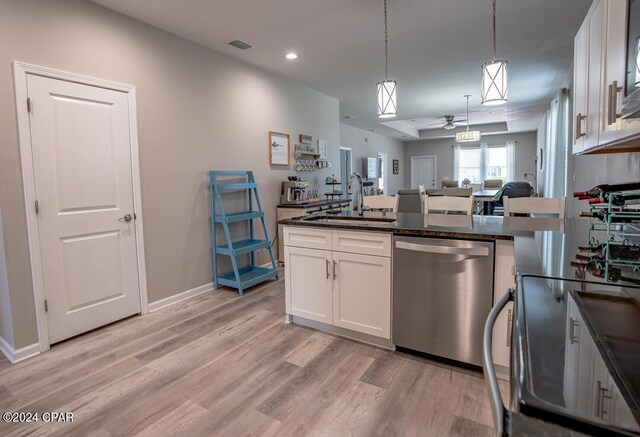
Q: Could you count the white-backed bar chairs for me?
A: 3